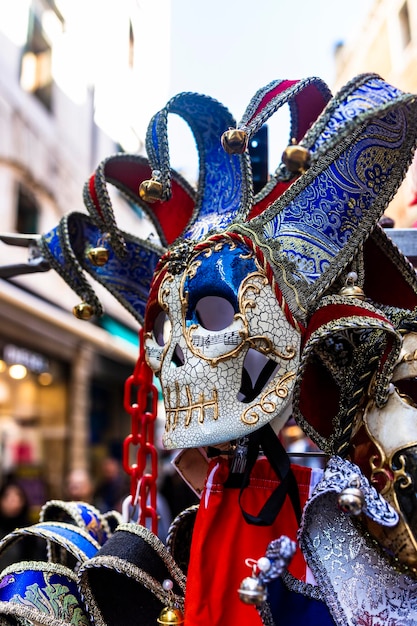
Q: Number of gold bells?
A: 7